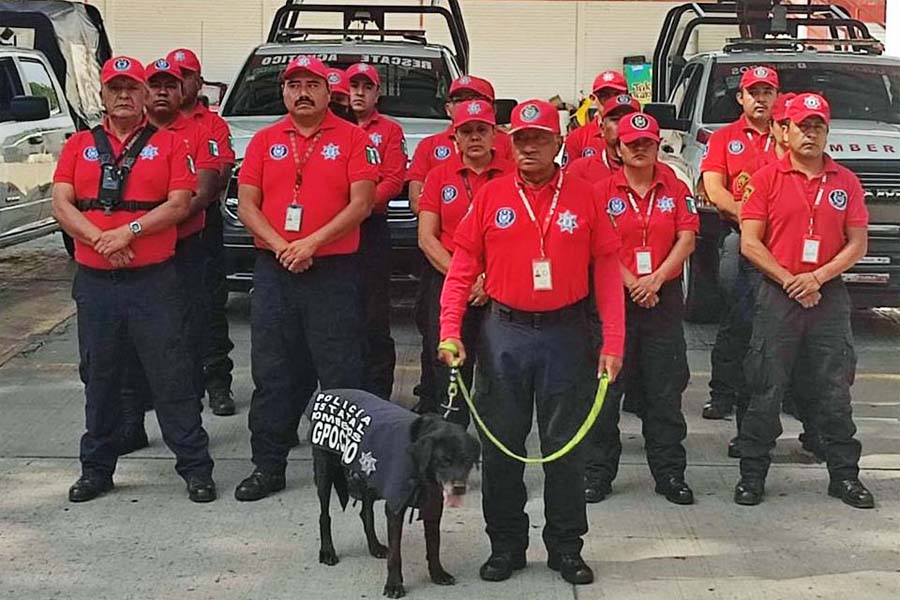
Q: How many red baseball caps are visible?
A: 15